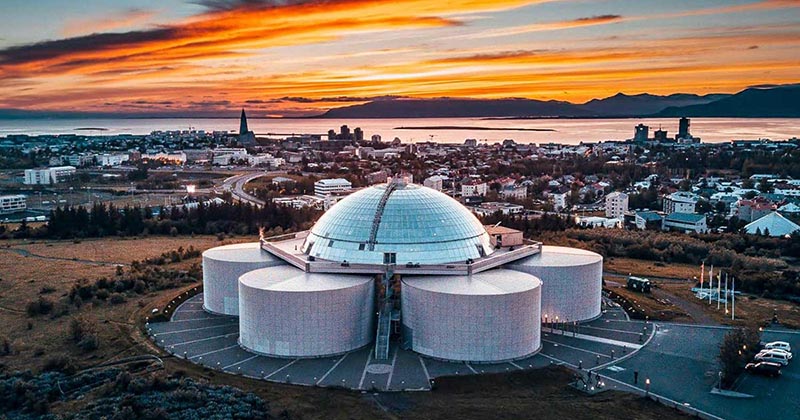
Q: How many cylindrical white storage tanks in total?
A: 4